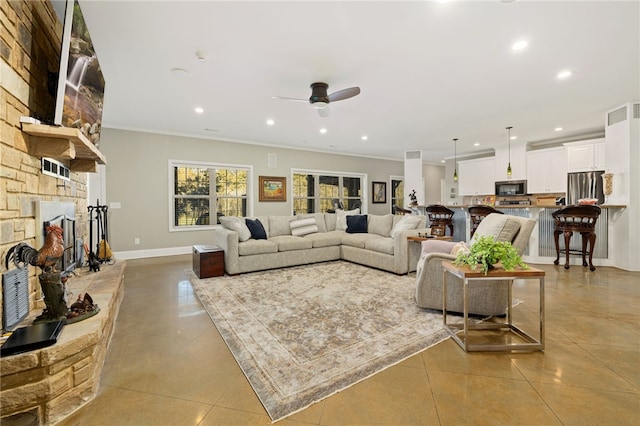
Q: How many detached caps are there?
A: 0